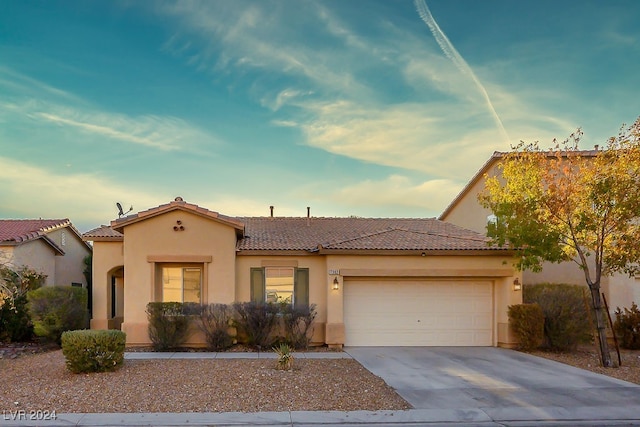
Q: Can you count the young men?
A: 0